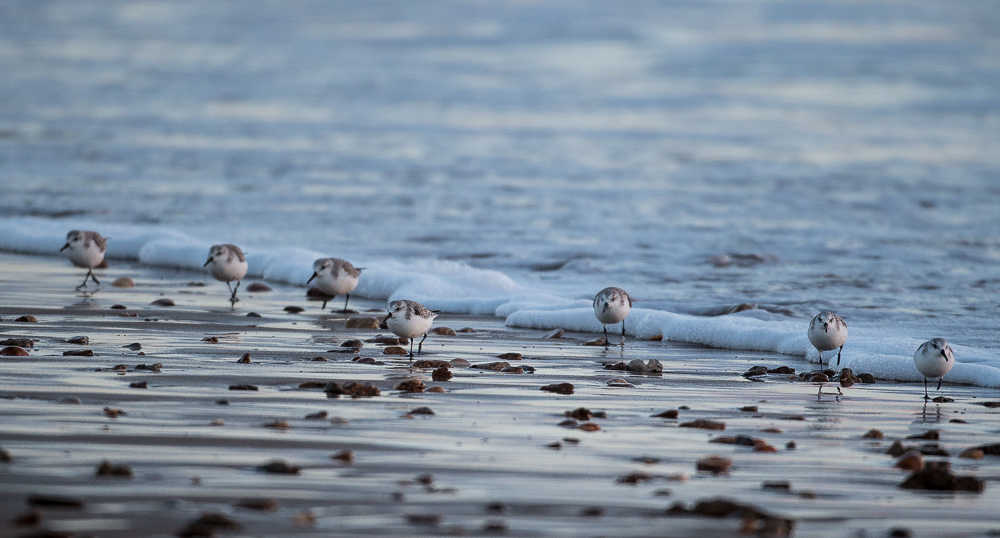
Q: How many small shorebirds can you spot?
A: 7